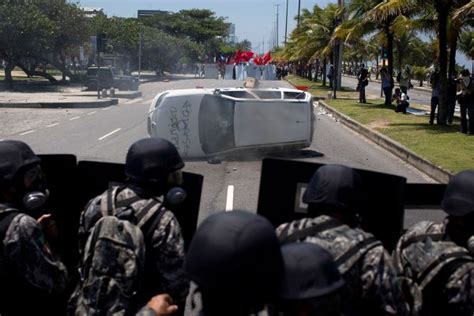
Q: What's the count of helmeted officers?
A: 6